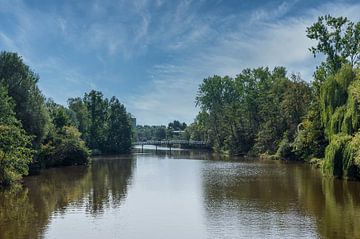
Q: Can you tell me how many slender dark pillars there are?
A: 3